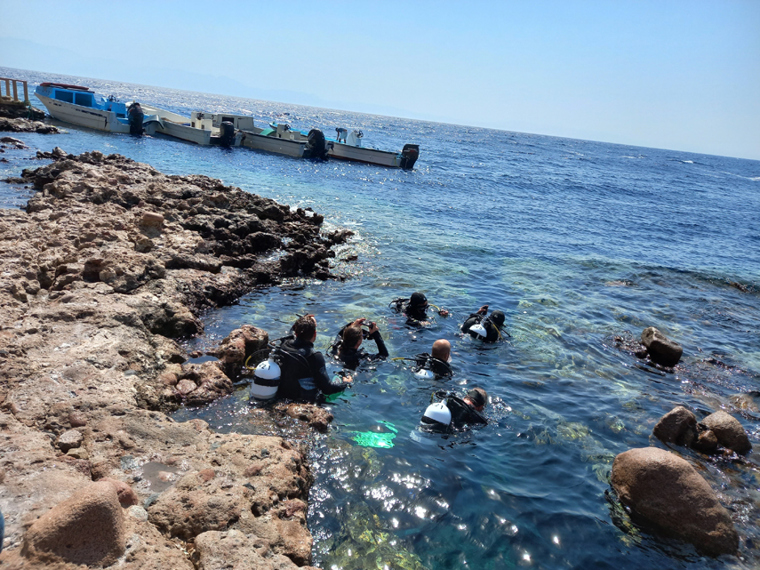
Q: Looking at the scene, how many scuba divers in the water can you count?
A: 6